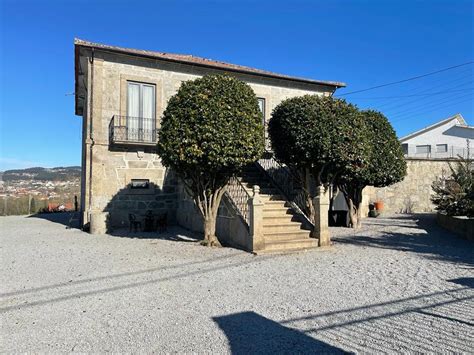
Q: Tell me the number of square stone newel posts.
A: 2